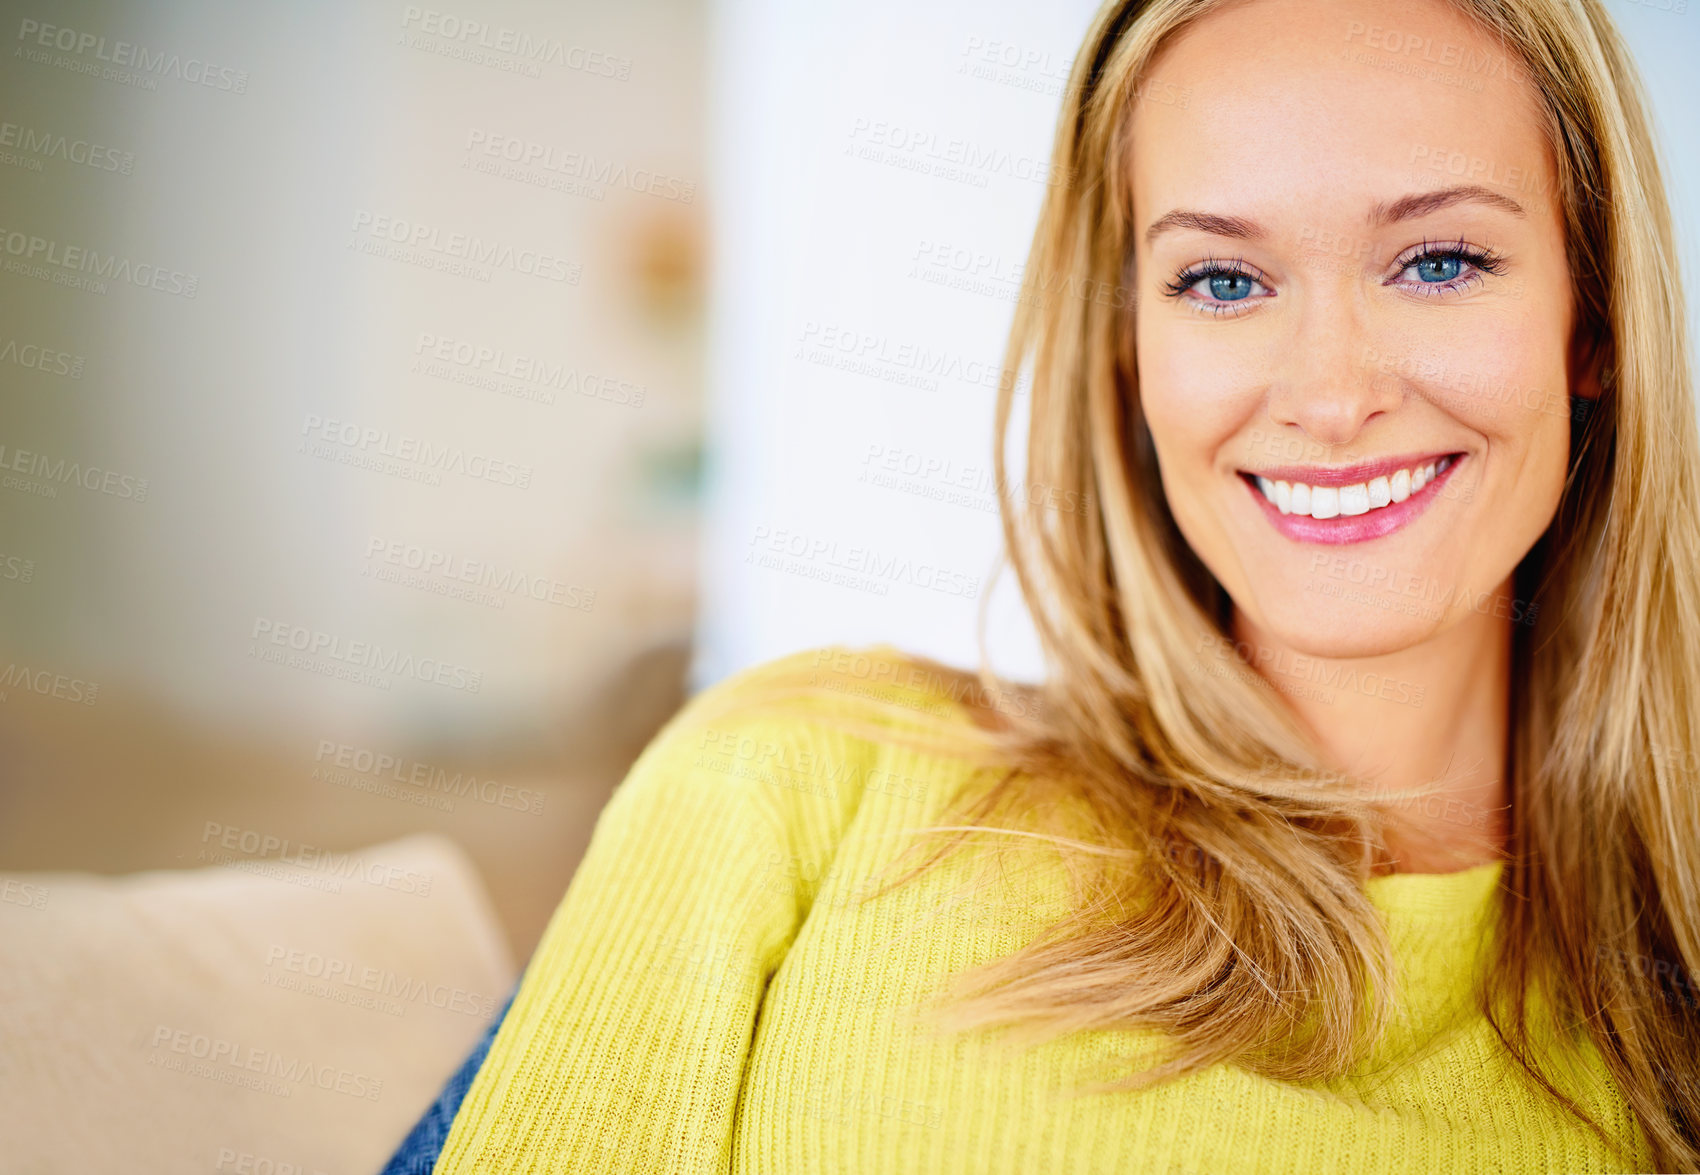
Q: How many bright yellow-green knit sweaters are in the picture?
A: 1